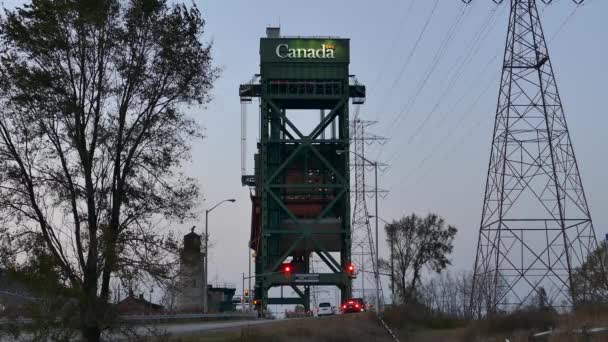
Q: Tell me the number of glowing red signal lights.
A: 2